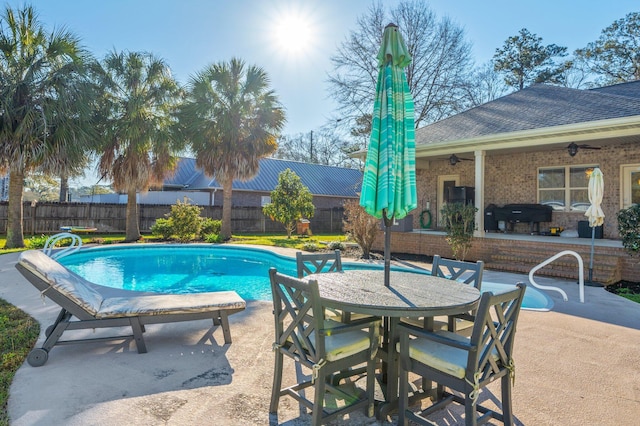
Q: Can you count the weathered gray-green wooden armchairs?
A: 4